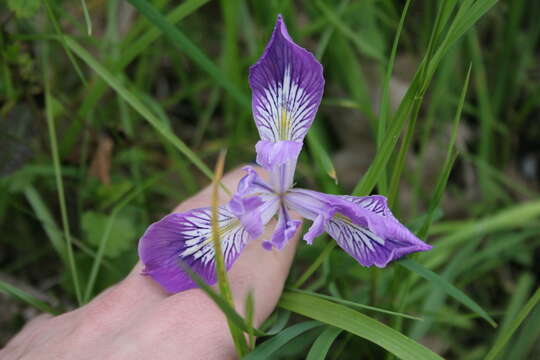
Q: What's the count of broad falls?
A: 3